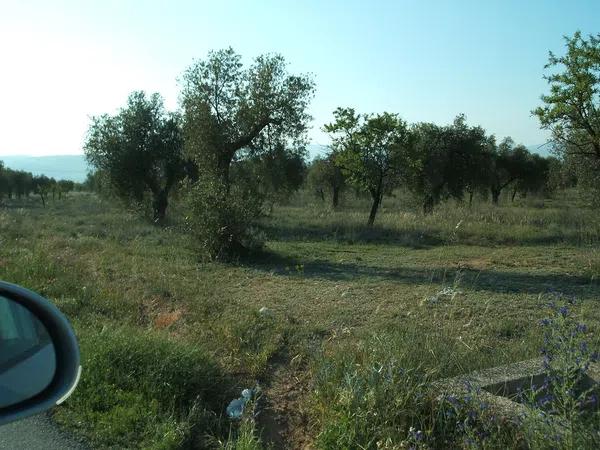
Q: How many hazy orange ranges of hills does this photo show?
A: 0